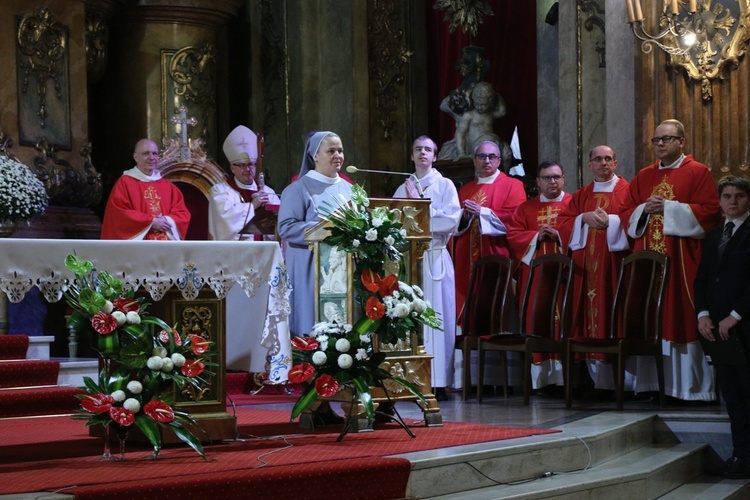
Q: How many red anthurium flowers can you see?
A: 14